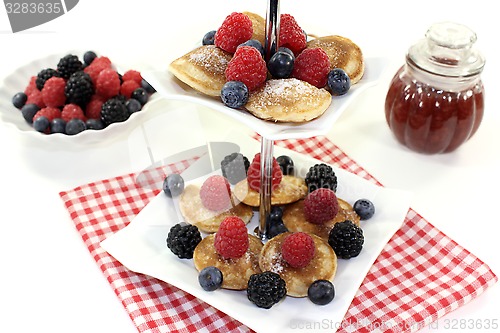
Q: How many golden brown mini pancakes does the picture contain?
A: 9